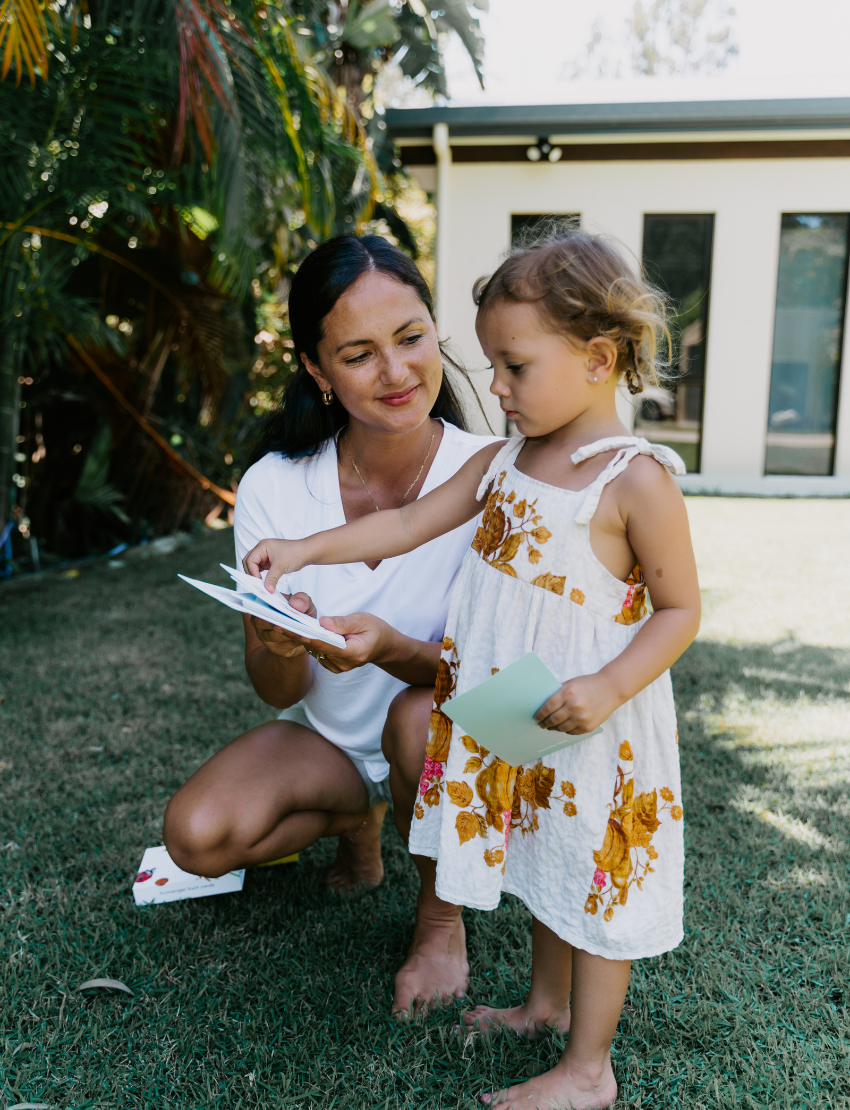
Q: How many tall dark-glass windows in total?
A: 3